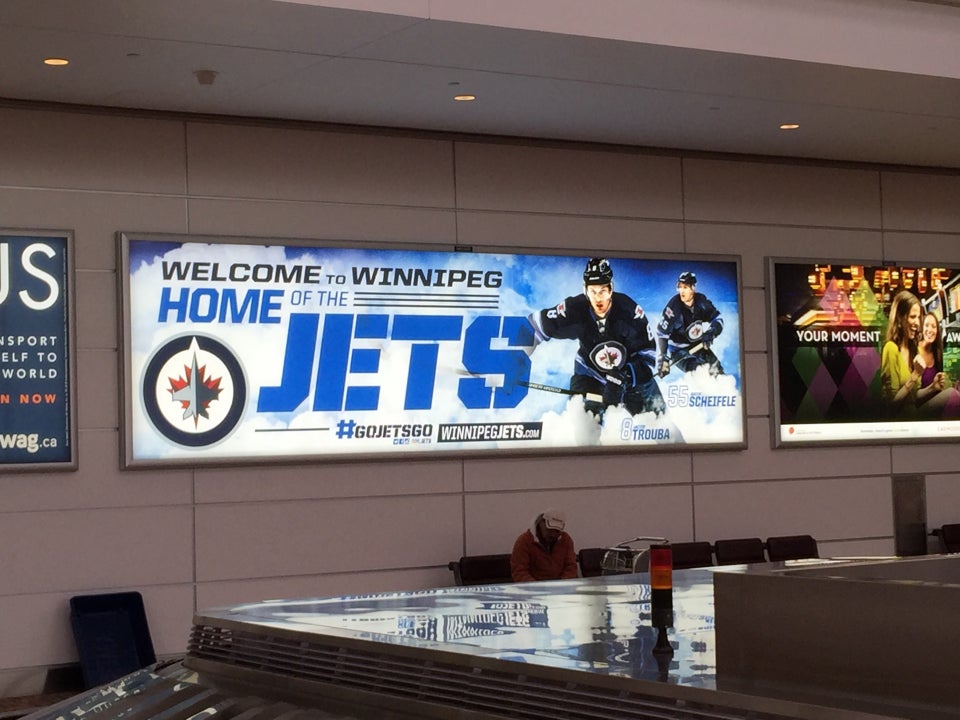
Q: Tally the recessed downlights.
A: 3